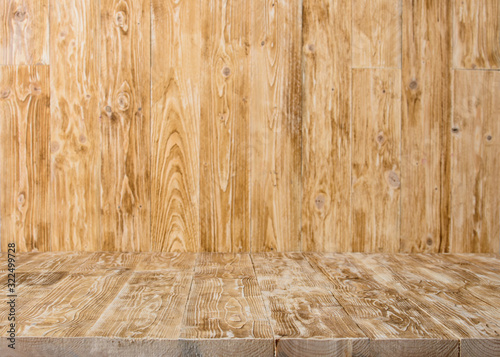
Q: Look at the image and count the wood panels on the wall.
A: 13